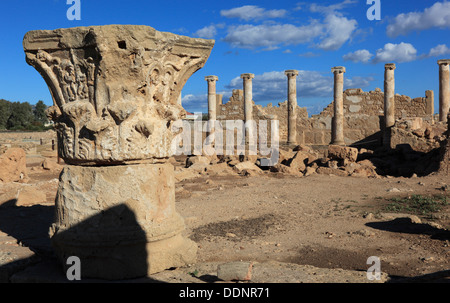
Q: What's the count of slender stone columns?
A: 6